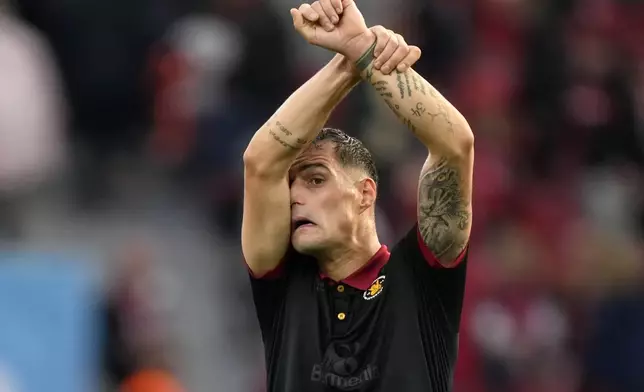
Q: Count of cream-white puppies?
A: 0